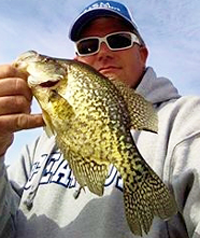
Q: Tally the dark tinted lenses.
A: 2